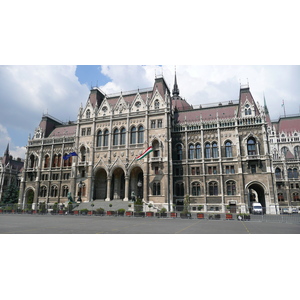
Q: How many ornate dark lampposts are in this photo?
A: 2